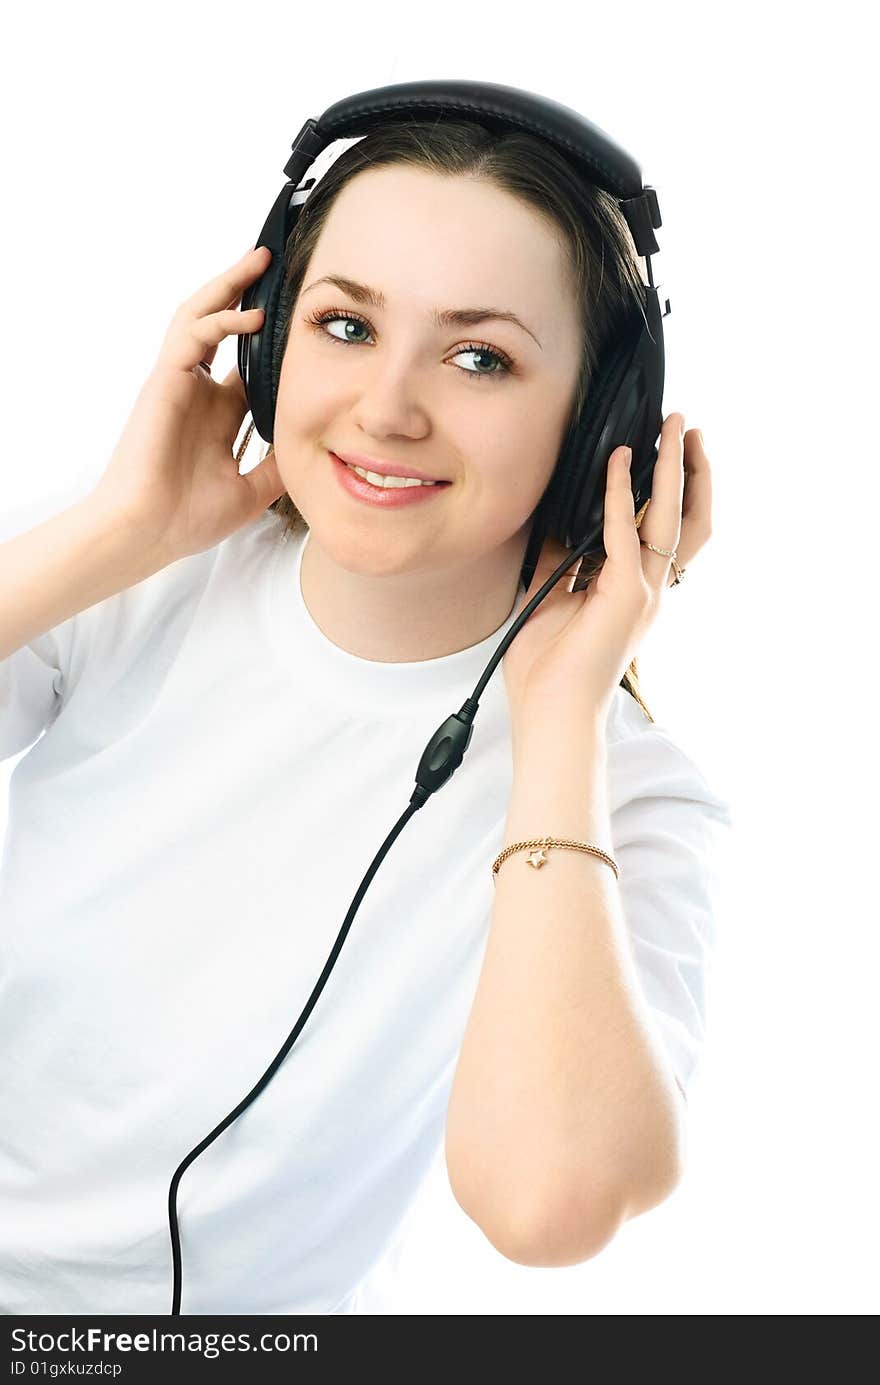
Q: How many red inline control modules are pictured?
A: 0